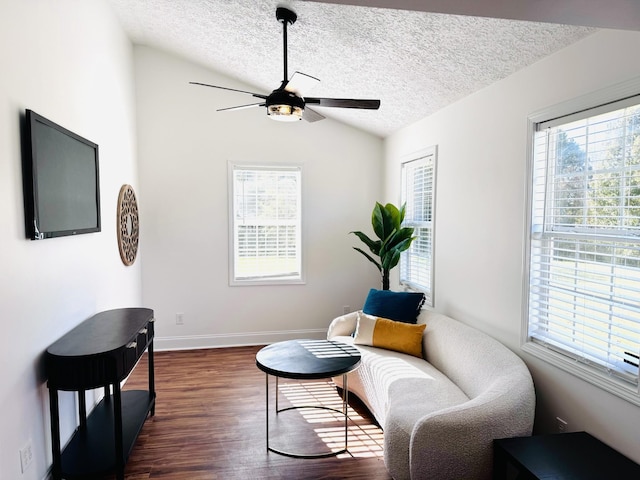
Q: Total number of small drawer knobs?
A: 3